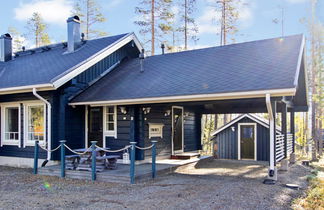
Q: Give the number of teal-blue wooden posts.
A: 5